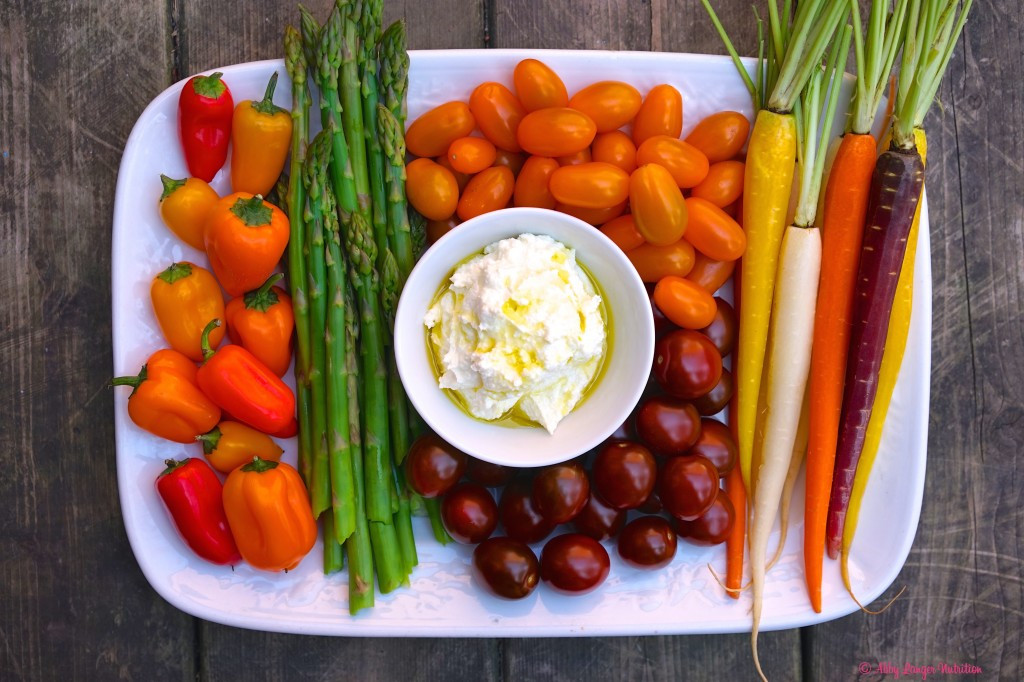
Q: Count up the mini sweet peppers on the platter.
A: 11